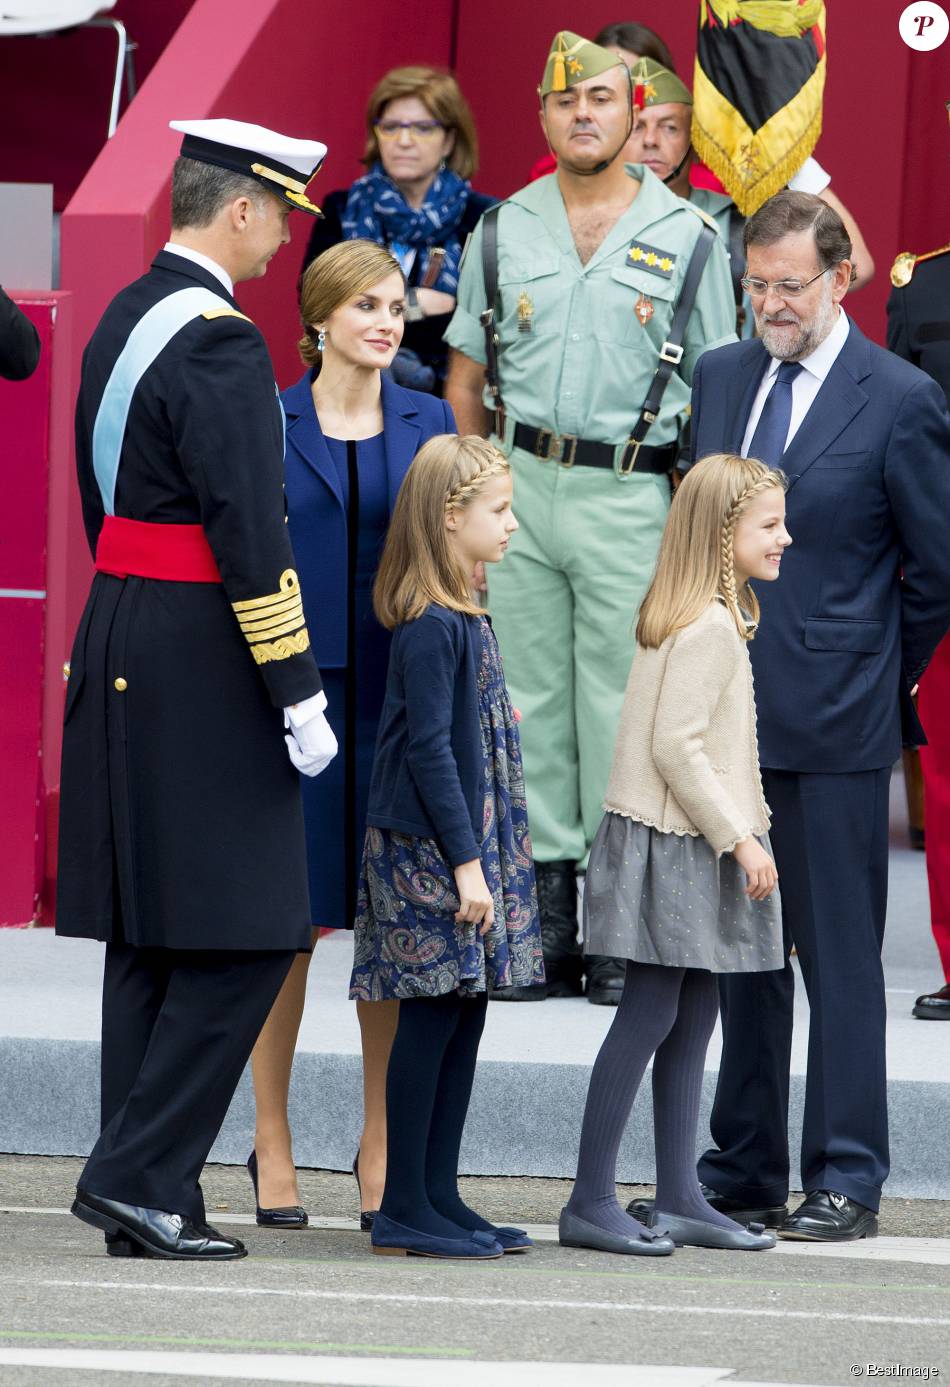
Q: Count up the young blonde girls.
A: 2